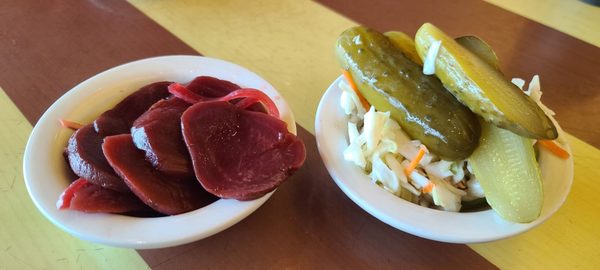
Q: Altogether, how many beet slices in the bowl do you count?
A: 7